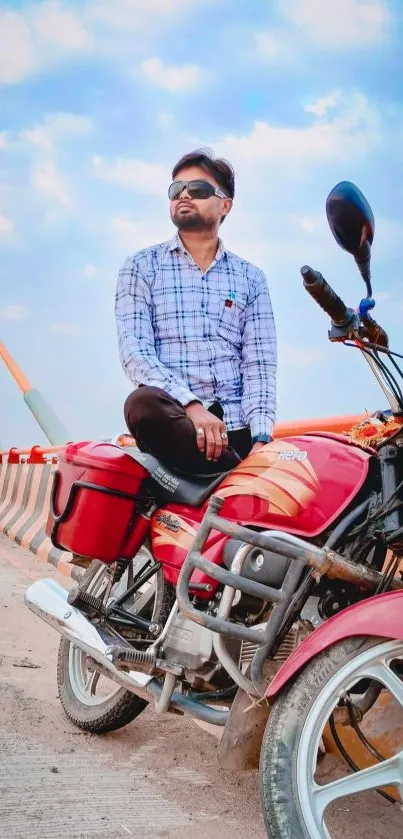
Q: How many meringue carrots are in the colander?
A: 0